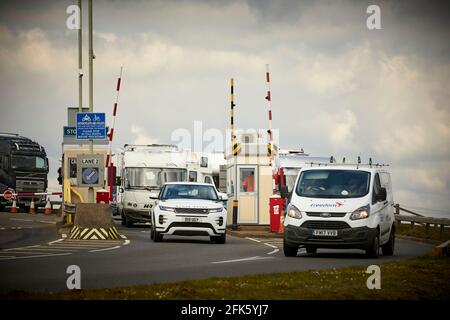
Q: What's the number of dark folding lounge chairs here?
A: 0